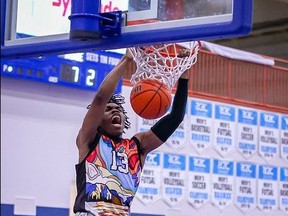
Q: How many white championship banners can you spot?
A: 14